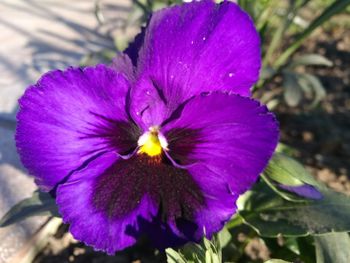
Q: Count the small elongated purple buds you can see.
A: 1